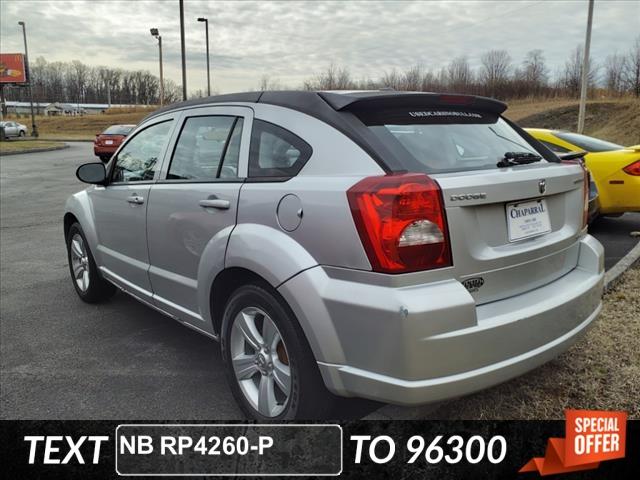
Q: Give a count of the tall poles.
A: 5